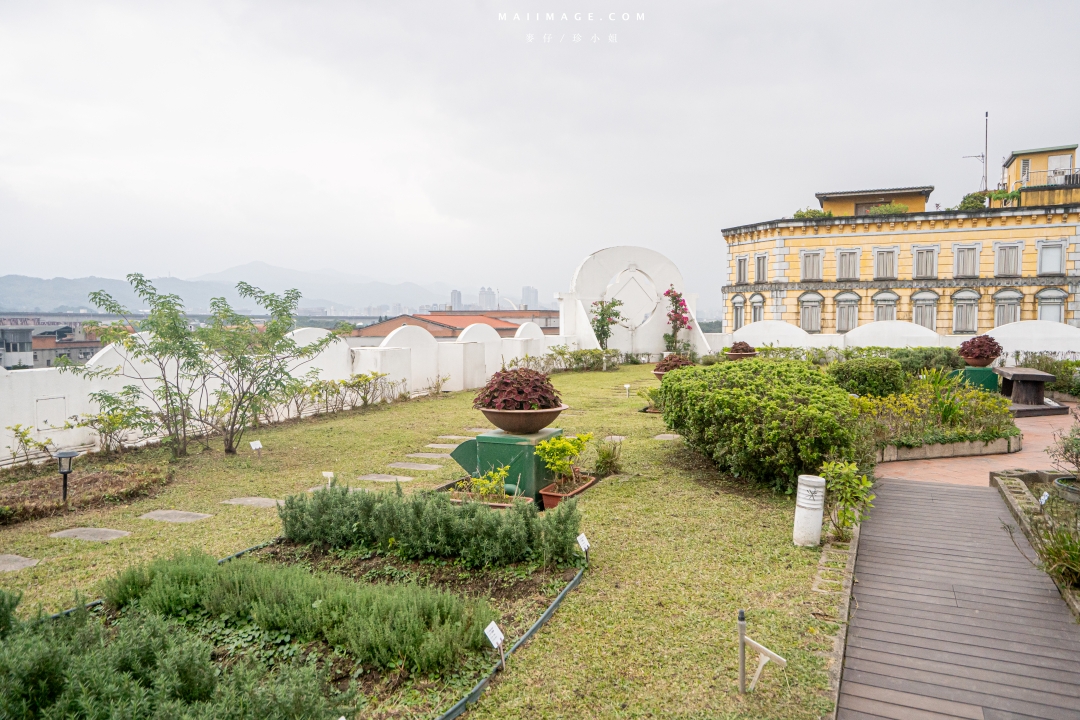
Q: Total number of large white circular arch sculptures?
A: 1